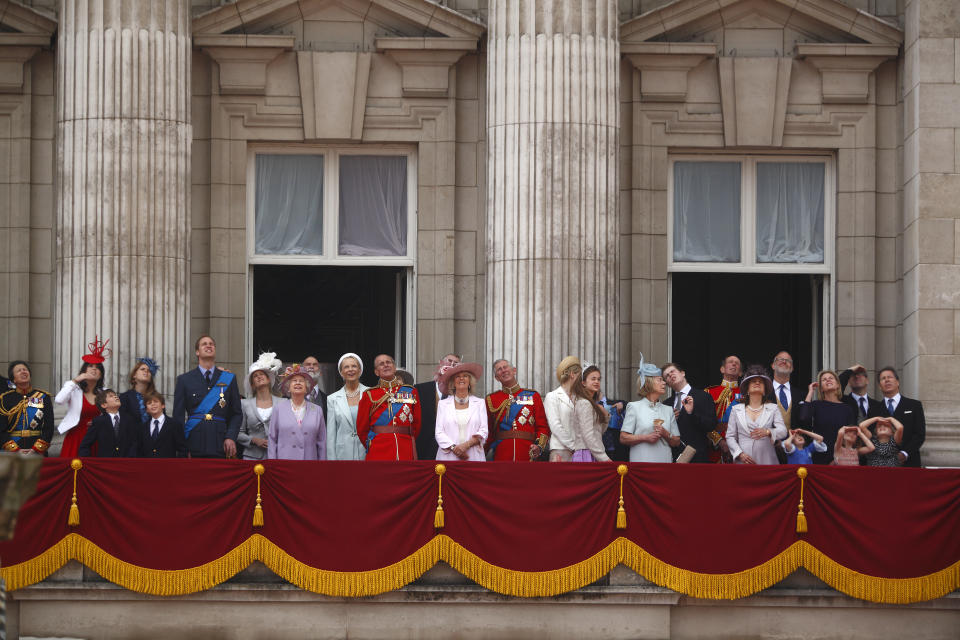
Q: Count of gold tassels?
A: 5